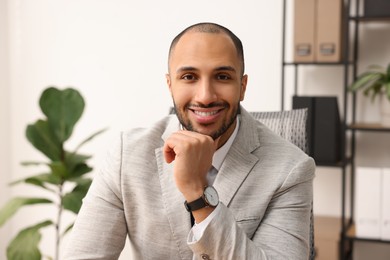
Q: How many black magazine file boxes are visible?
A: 2